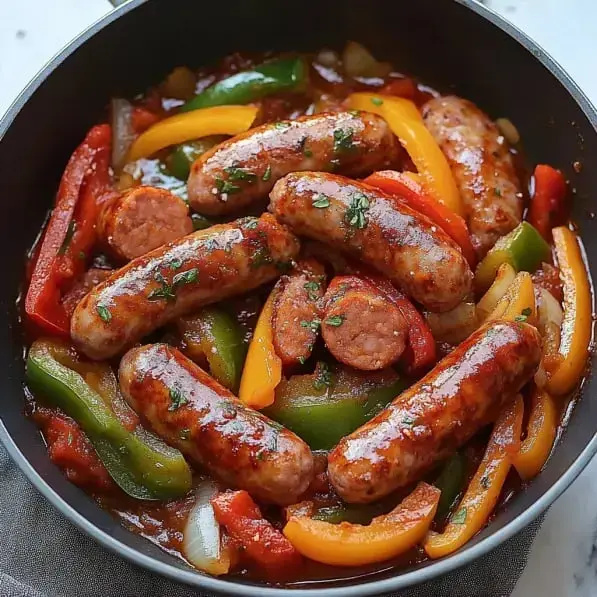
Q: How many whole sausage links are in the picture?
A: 6